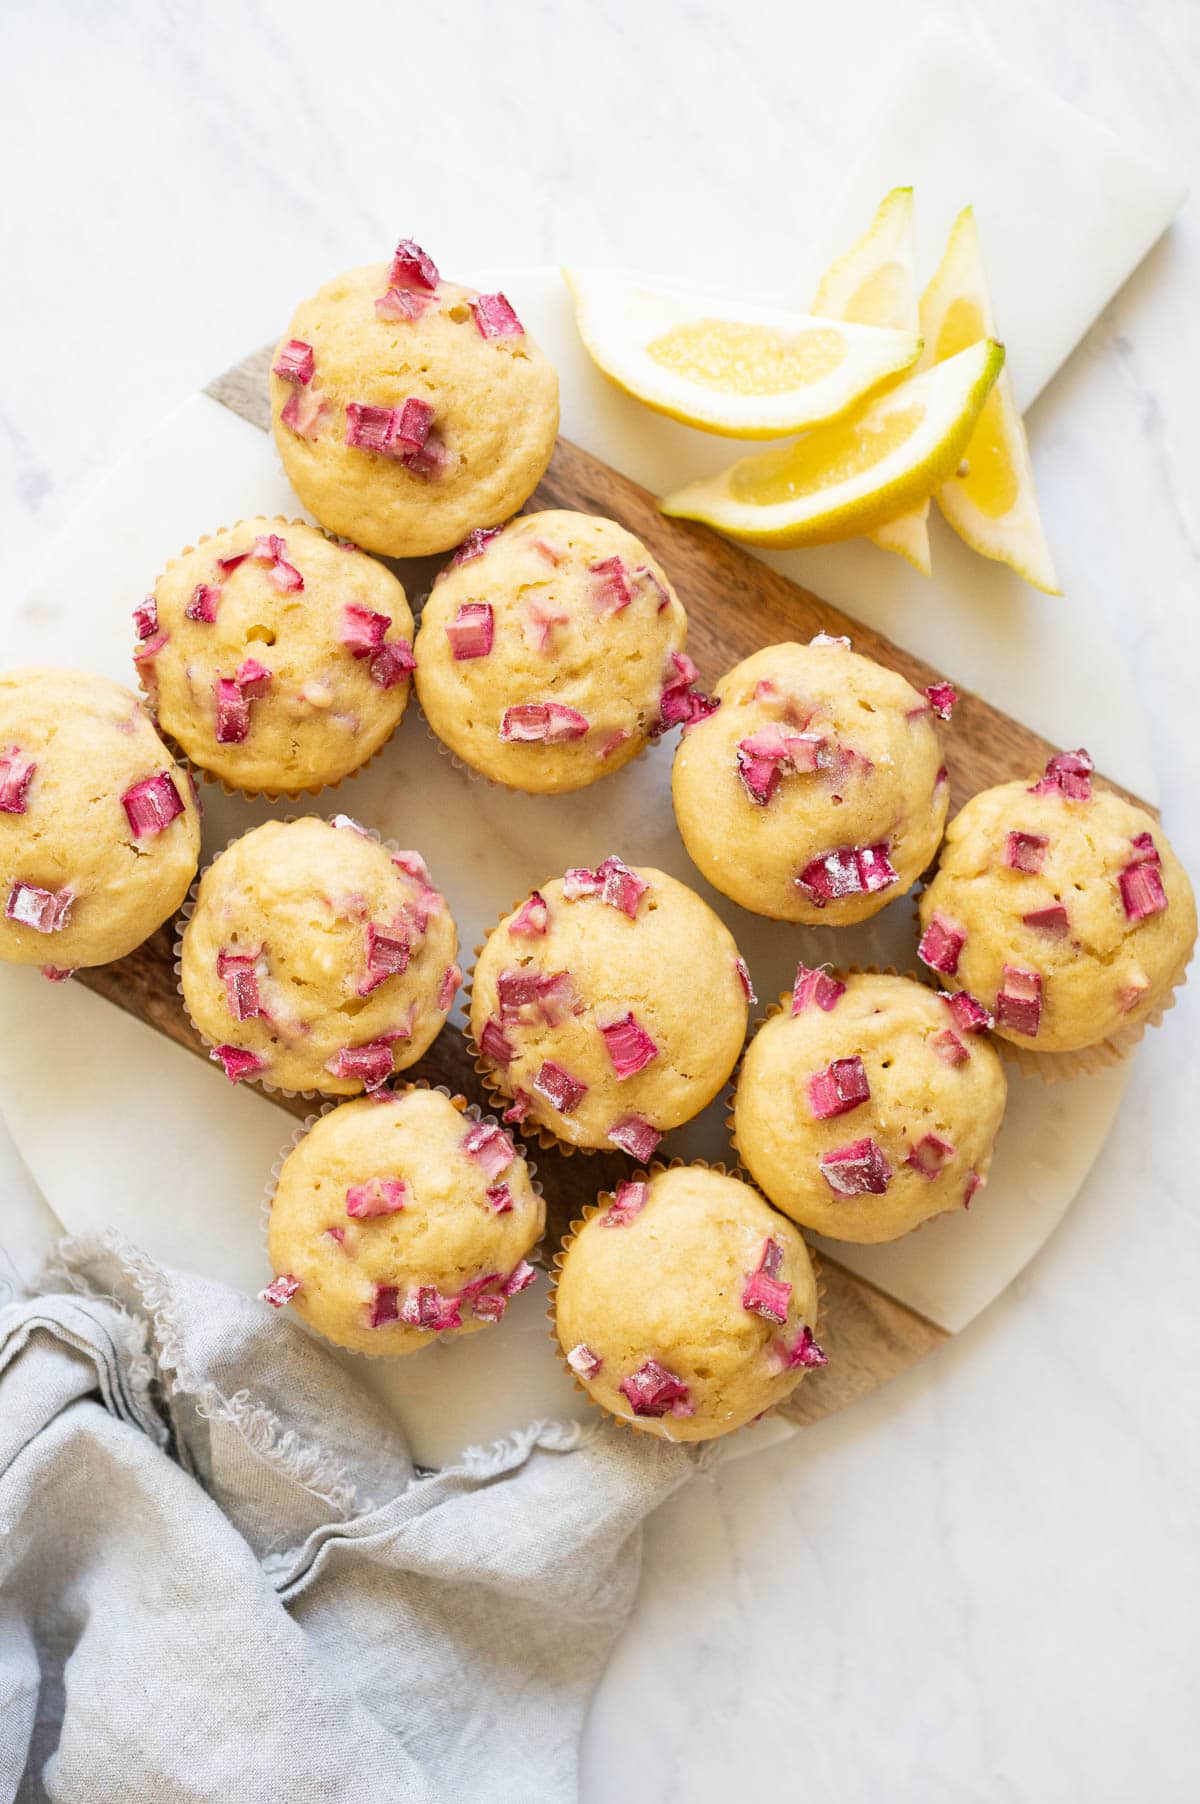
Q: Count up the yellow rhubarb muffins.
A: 11